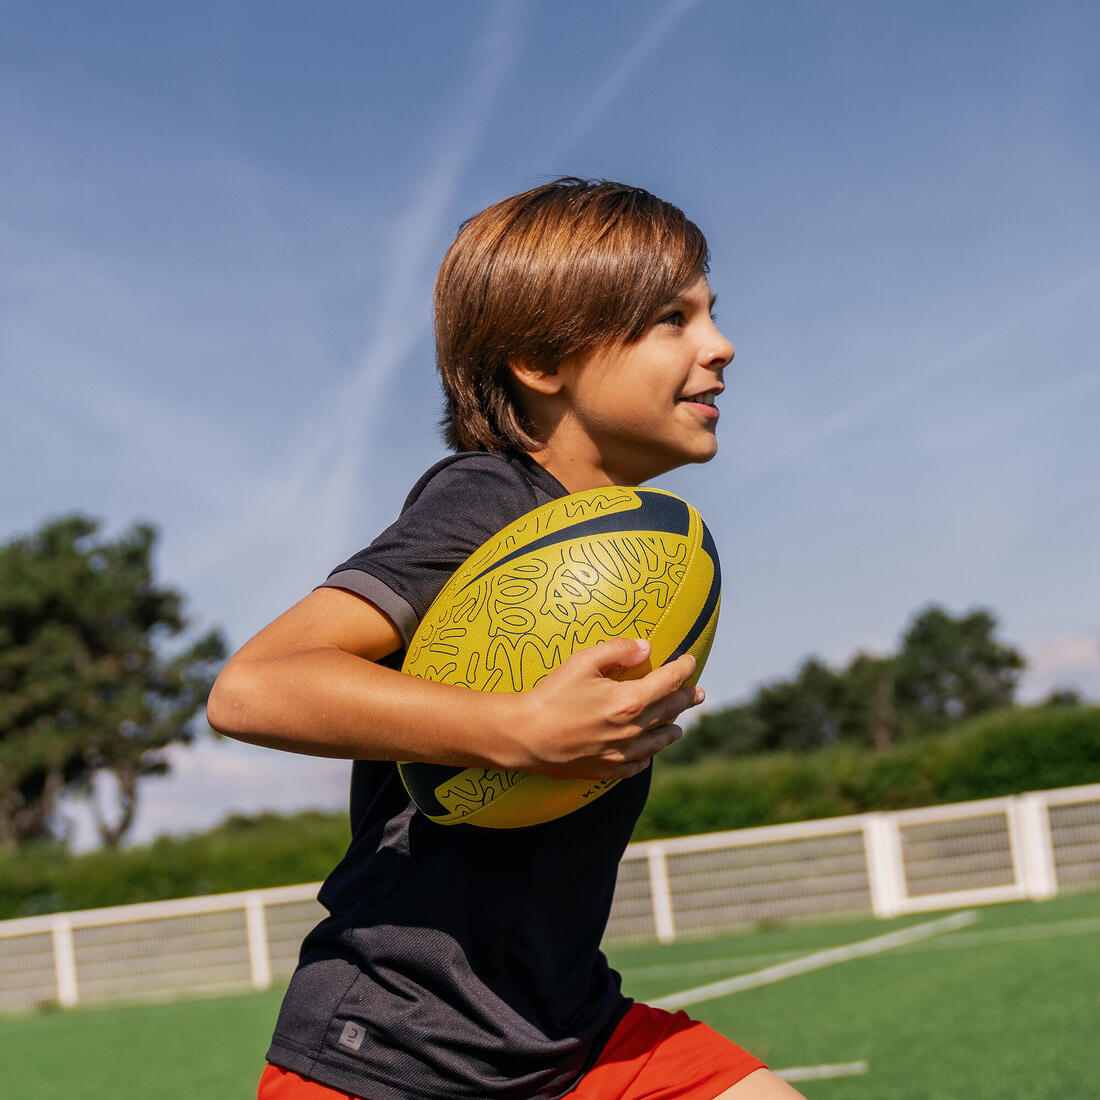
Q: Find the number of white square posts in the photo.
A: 5